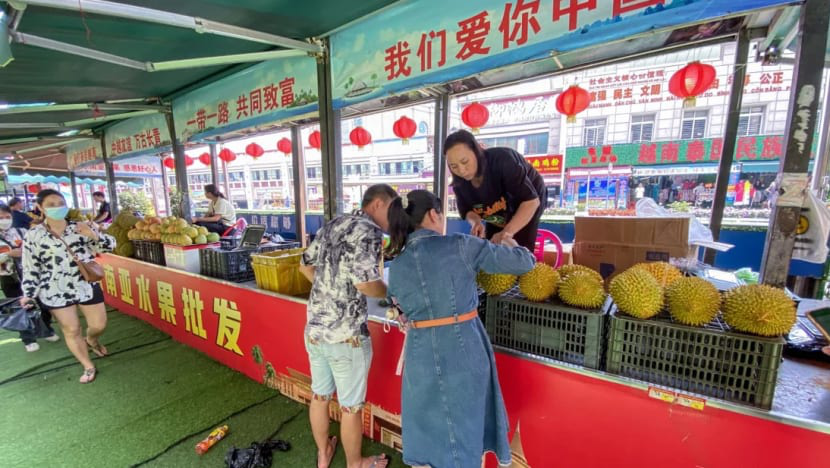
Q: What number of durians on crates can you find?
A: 8